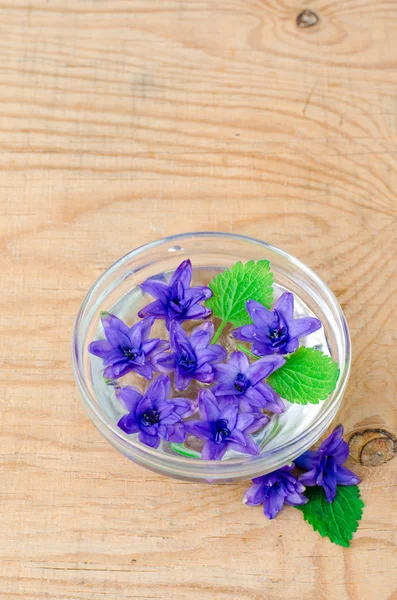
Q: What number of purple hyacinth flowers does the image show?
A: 9